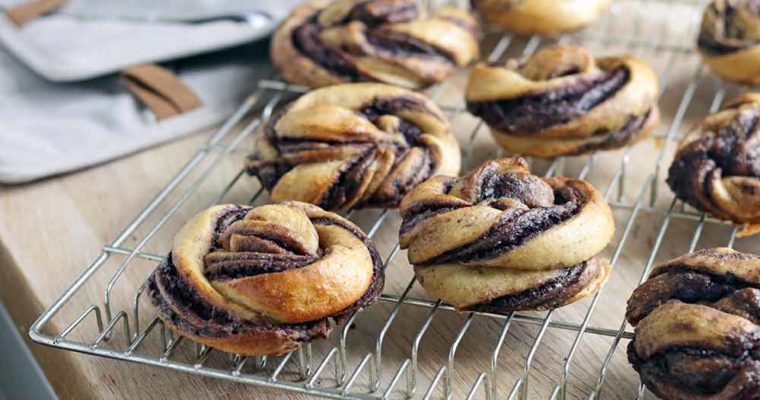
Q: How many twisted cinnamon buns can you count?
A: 9